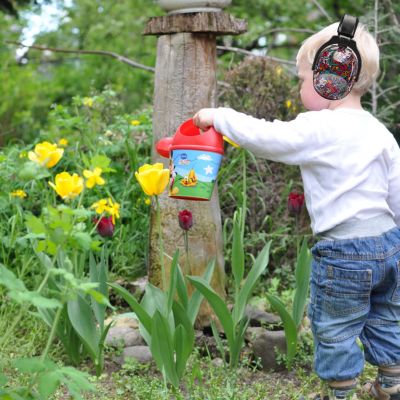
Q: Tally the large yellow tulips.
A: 3